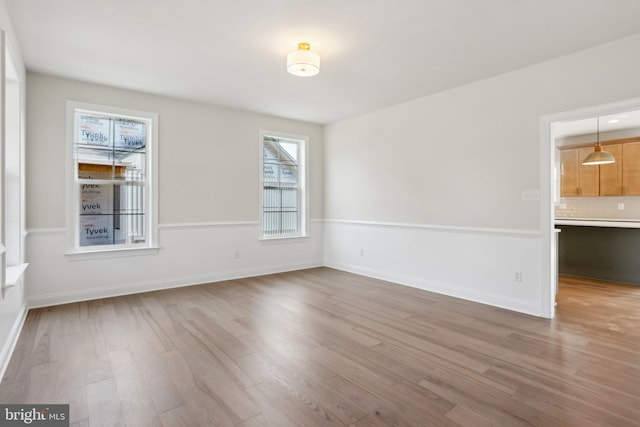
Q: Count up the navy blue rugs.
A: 0